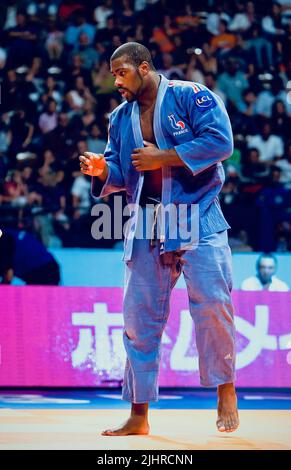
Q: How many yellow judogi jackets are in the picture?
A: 0